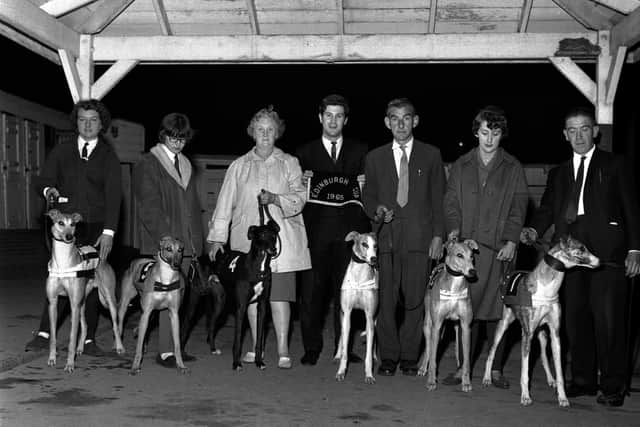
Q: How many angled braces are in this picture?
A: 4